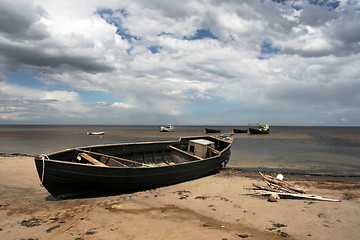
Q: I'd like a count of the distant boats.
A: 5